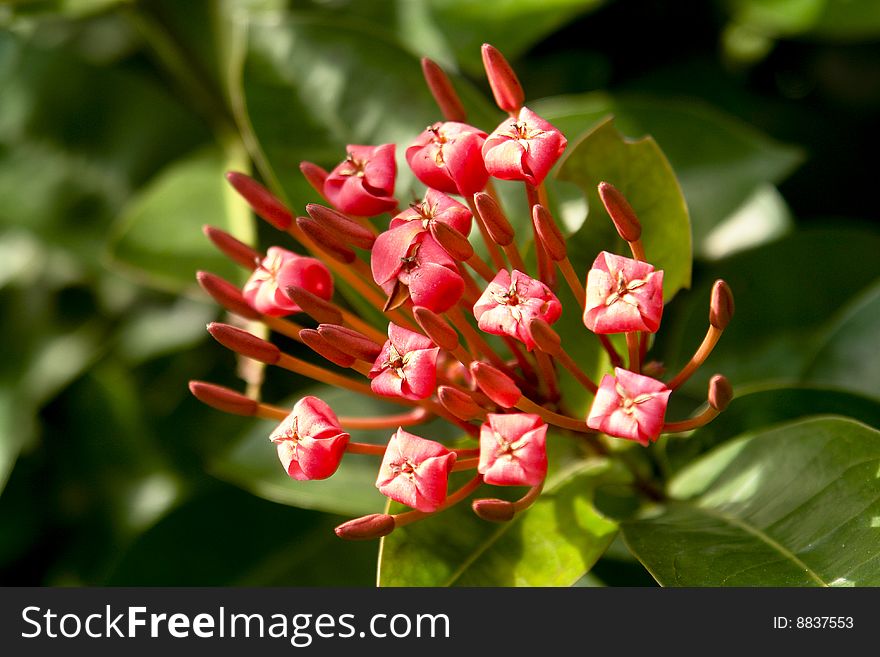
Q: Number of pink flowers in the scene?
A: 13